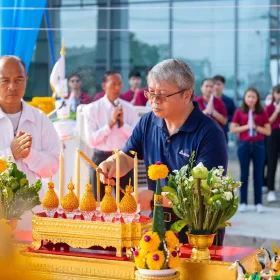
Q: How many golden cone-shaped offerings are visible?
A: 5